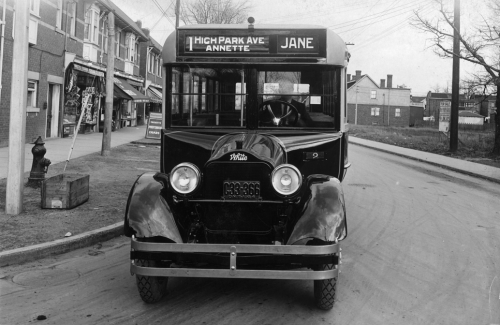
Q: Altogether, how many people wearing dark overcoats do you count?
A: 0